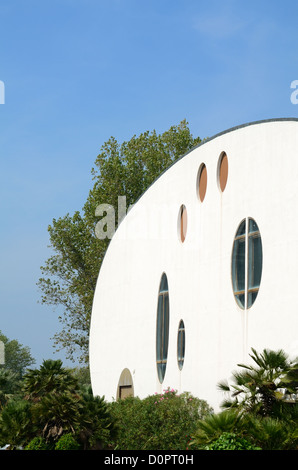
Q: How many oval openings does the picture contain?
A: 6